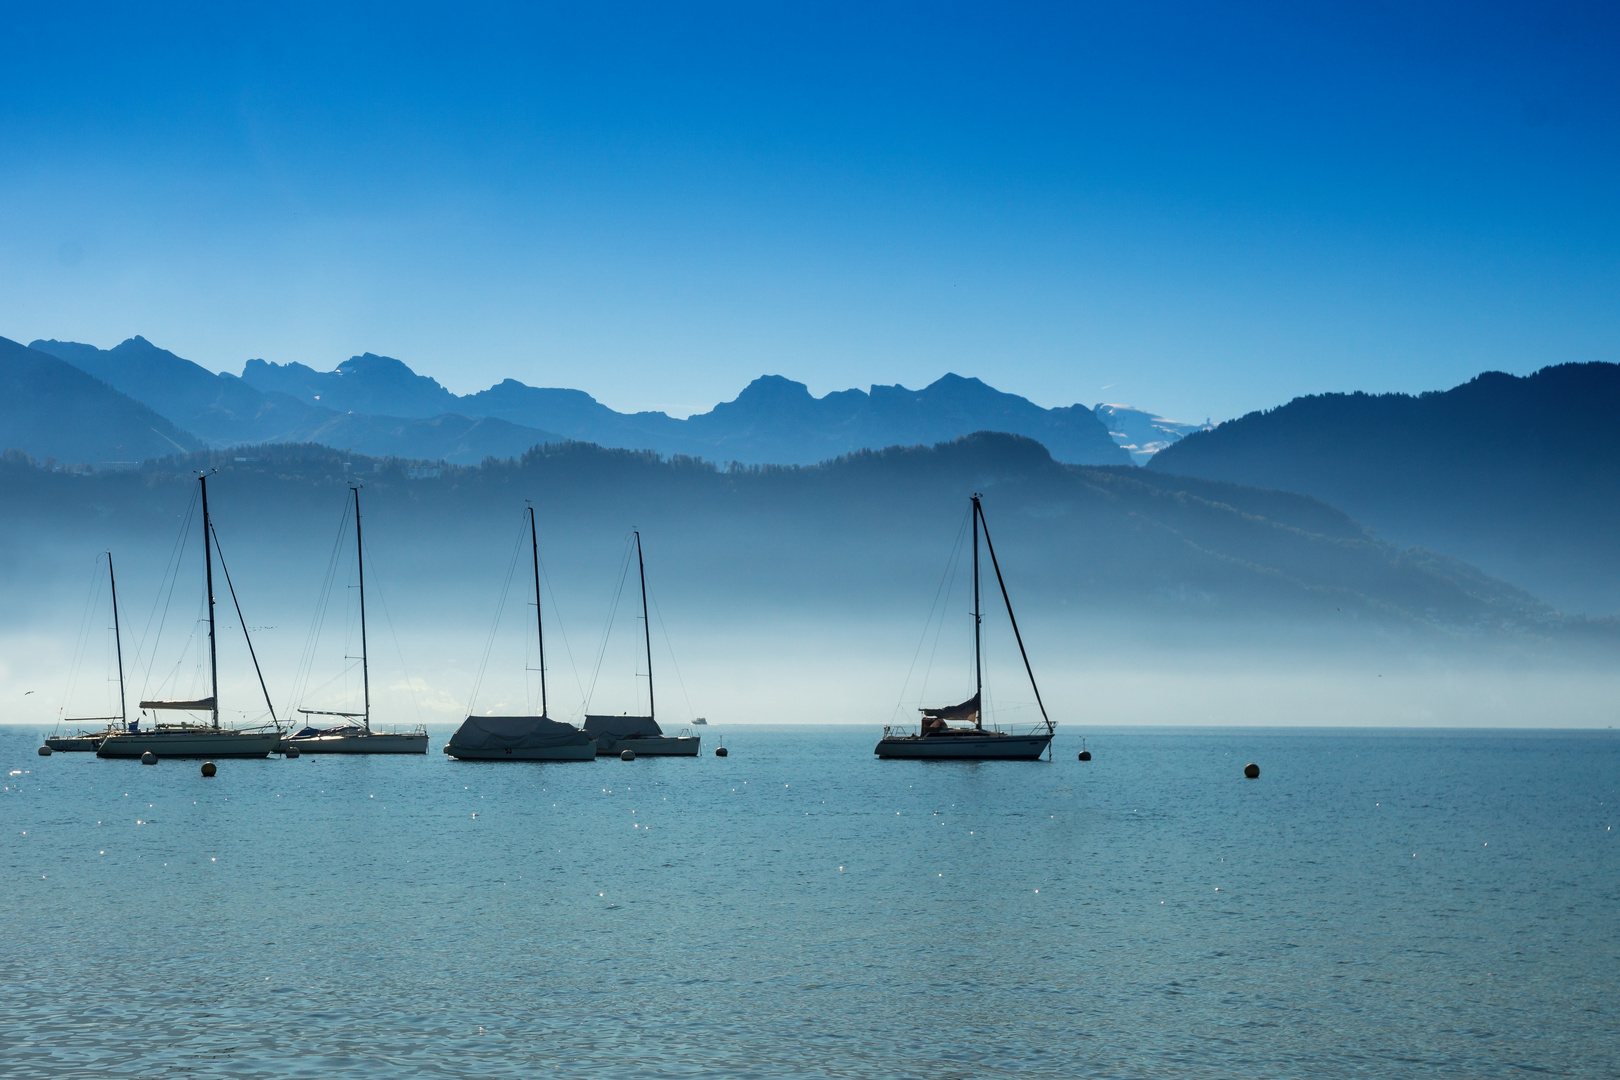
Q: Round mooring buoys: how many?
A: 8